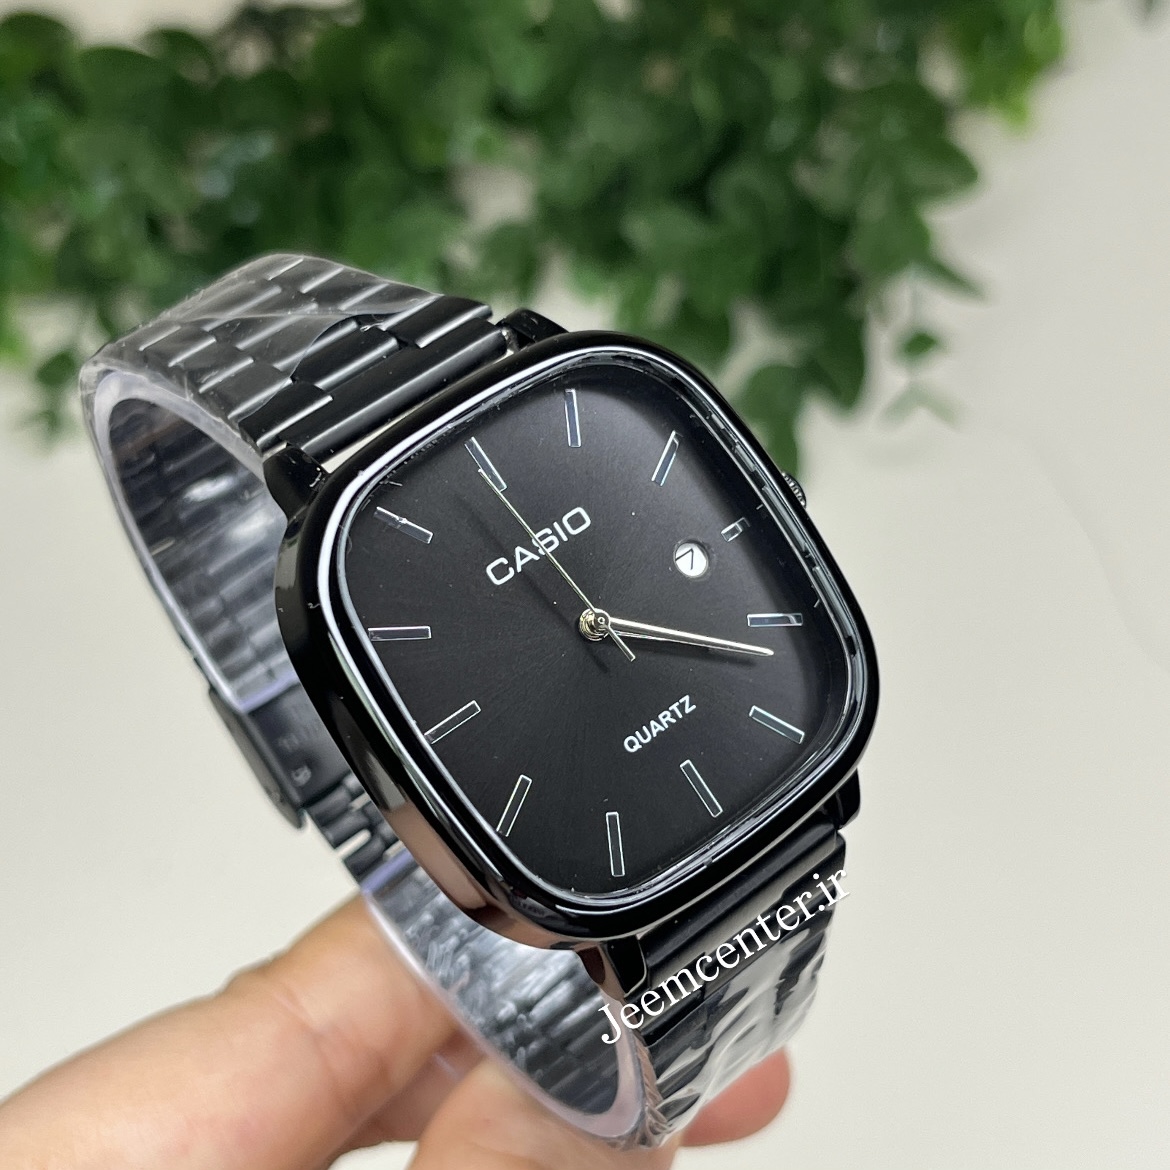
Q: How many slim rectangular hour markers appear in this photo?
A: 12